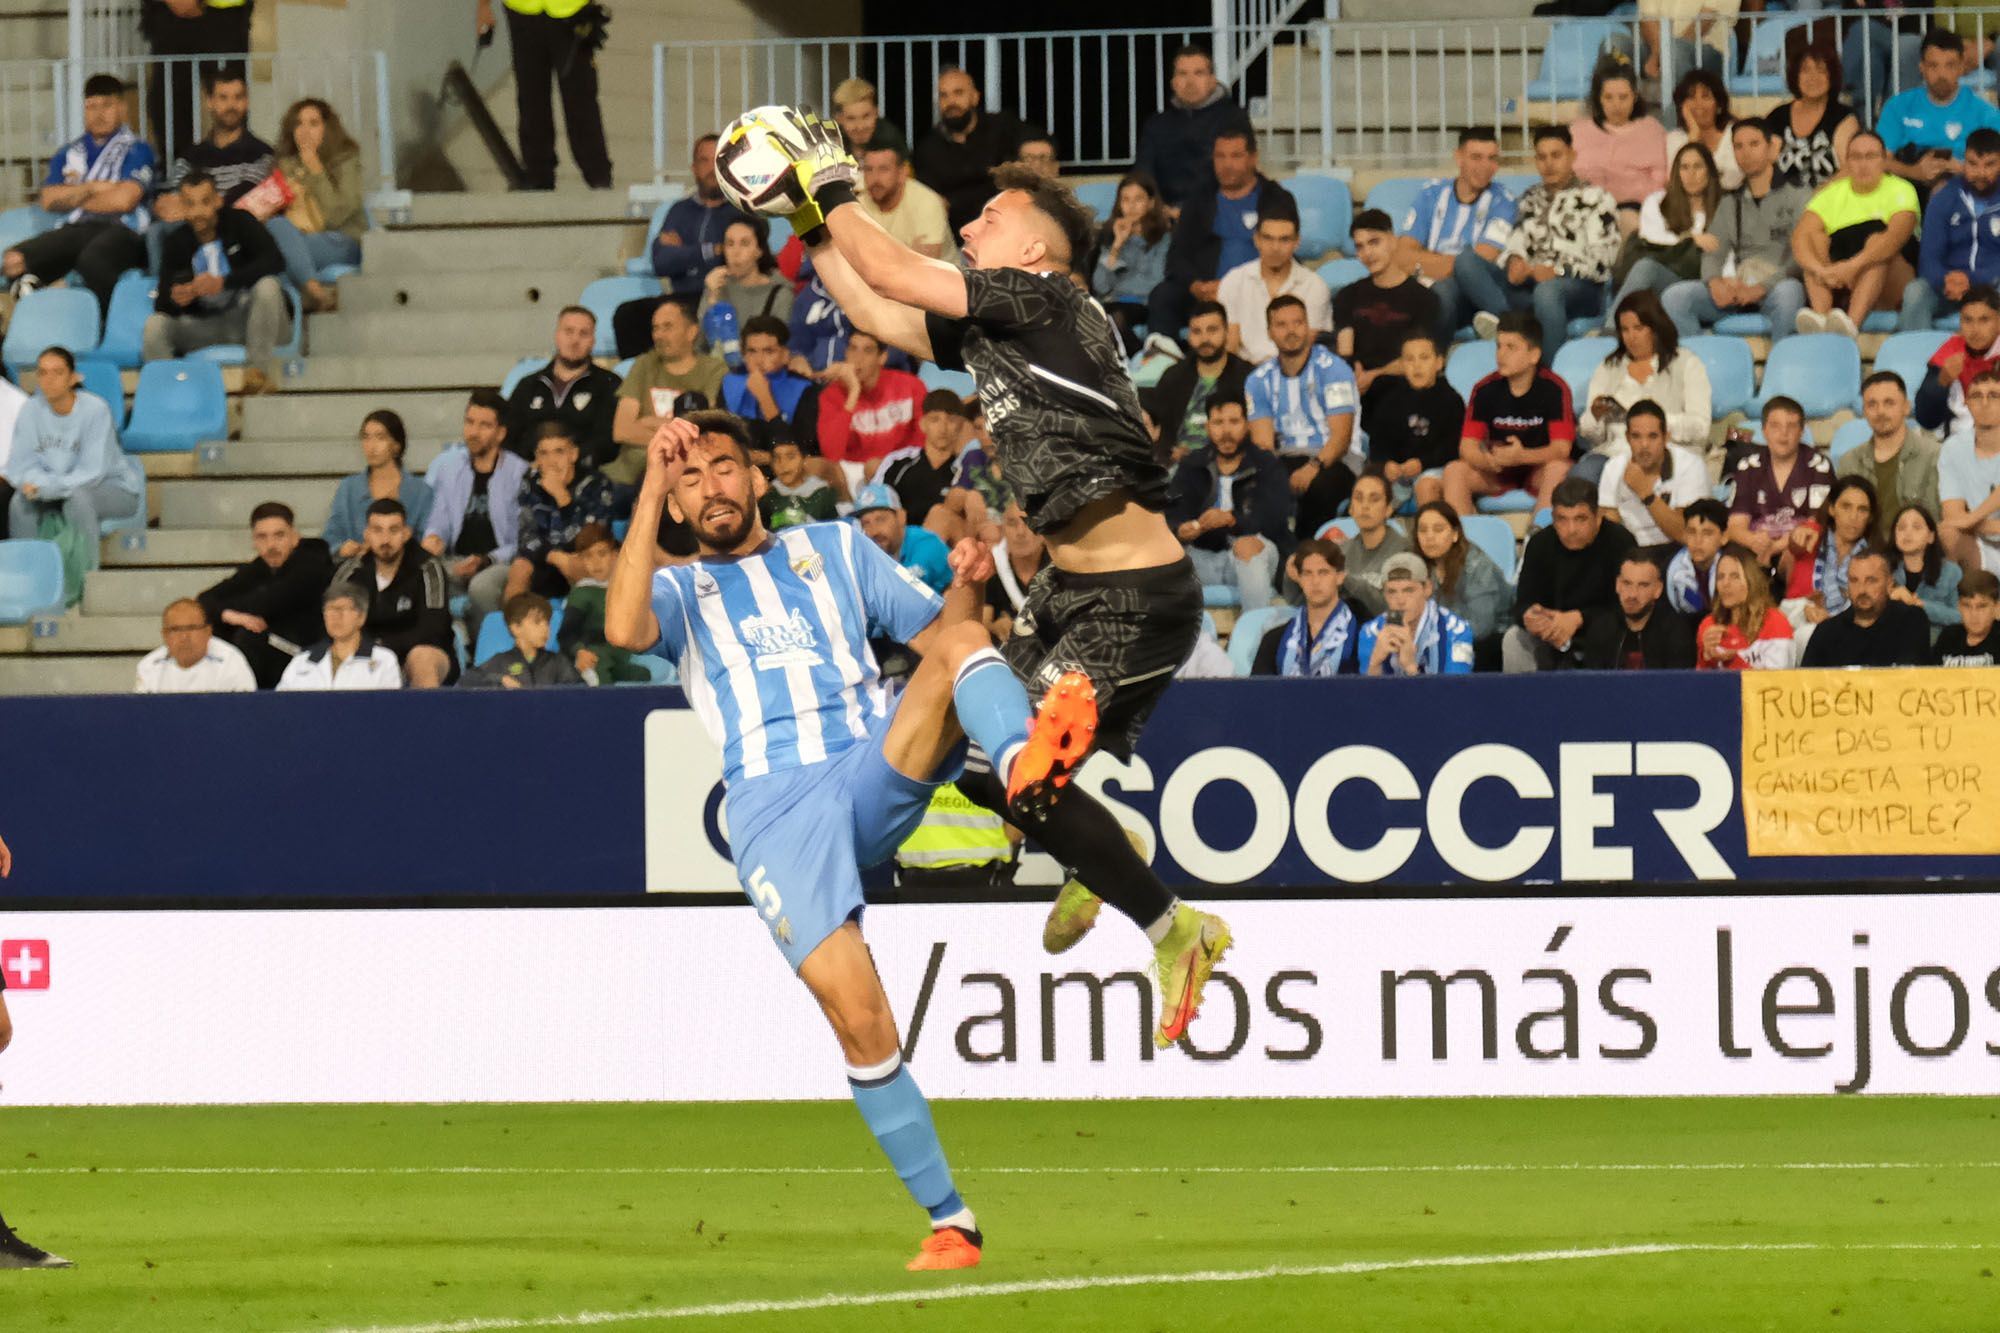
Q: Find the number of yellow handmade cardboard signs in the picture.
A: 1